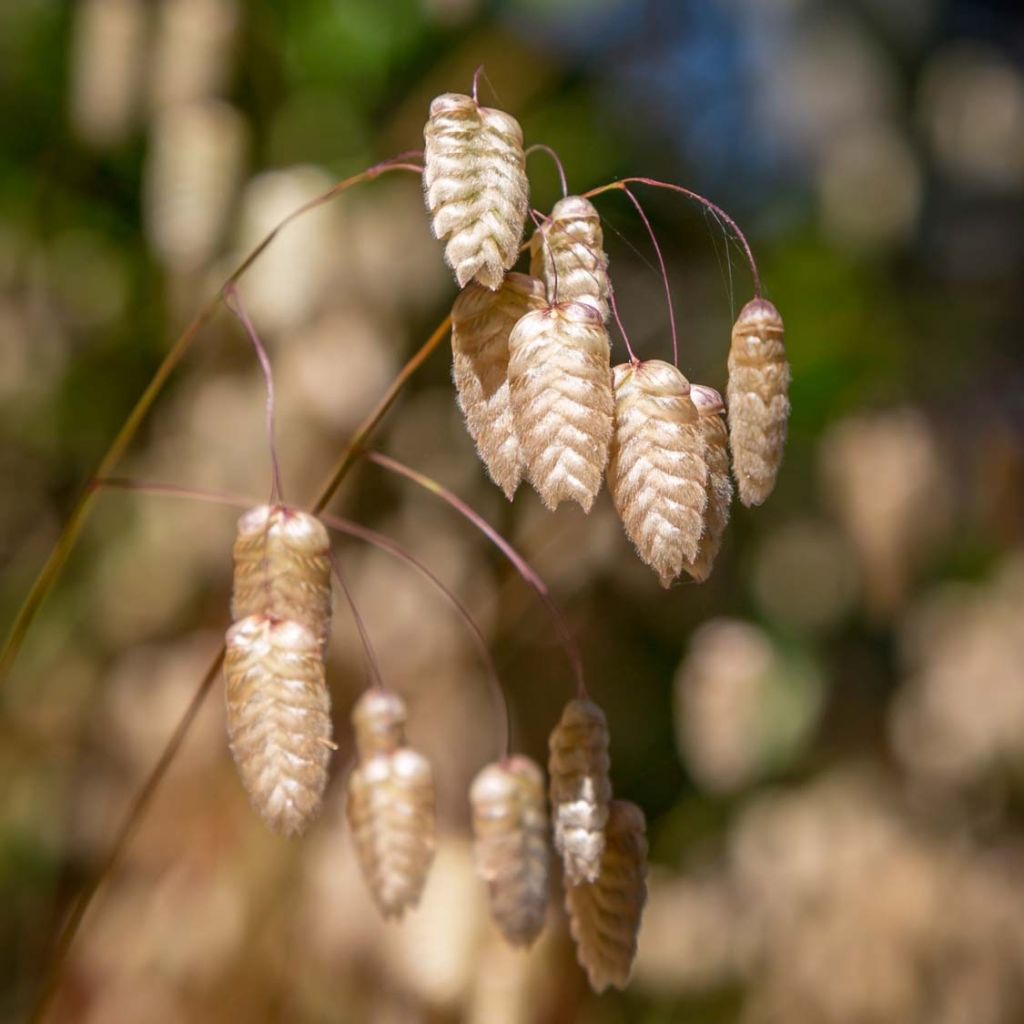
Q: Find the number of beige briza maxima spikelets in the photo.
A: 14